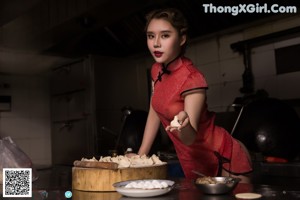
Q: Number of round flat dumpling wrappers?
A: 1